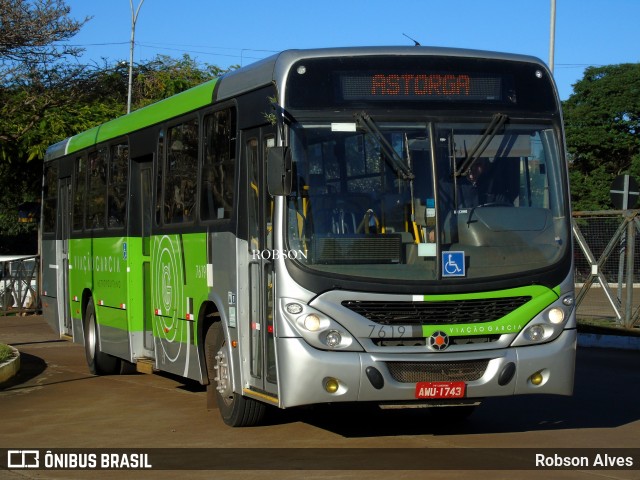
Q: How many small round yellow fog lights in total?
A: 2